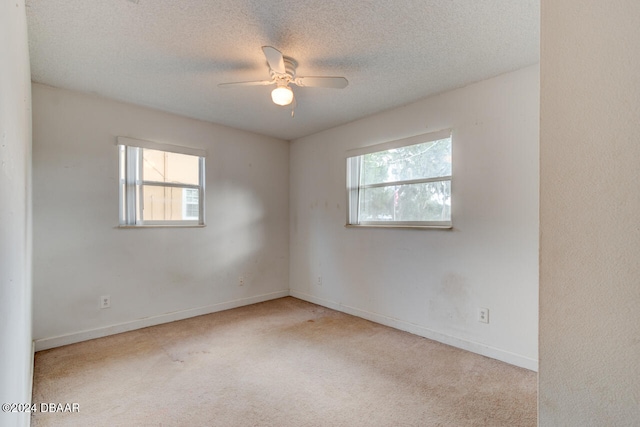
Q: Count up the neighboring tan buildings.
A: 1